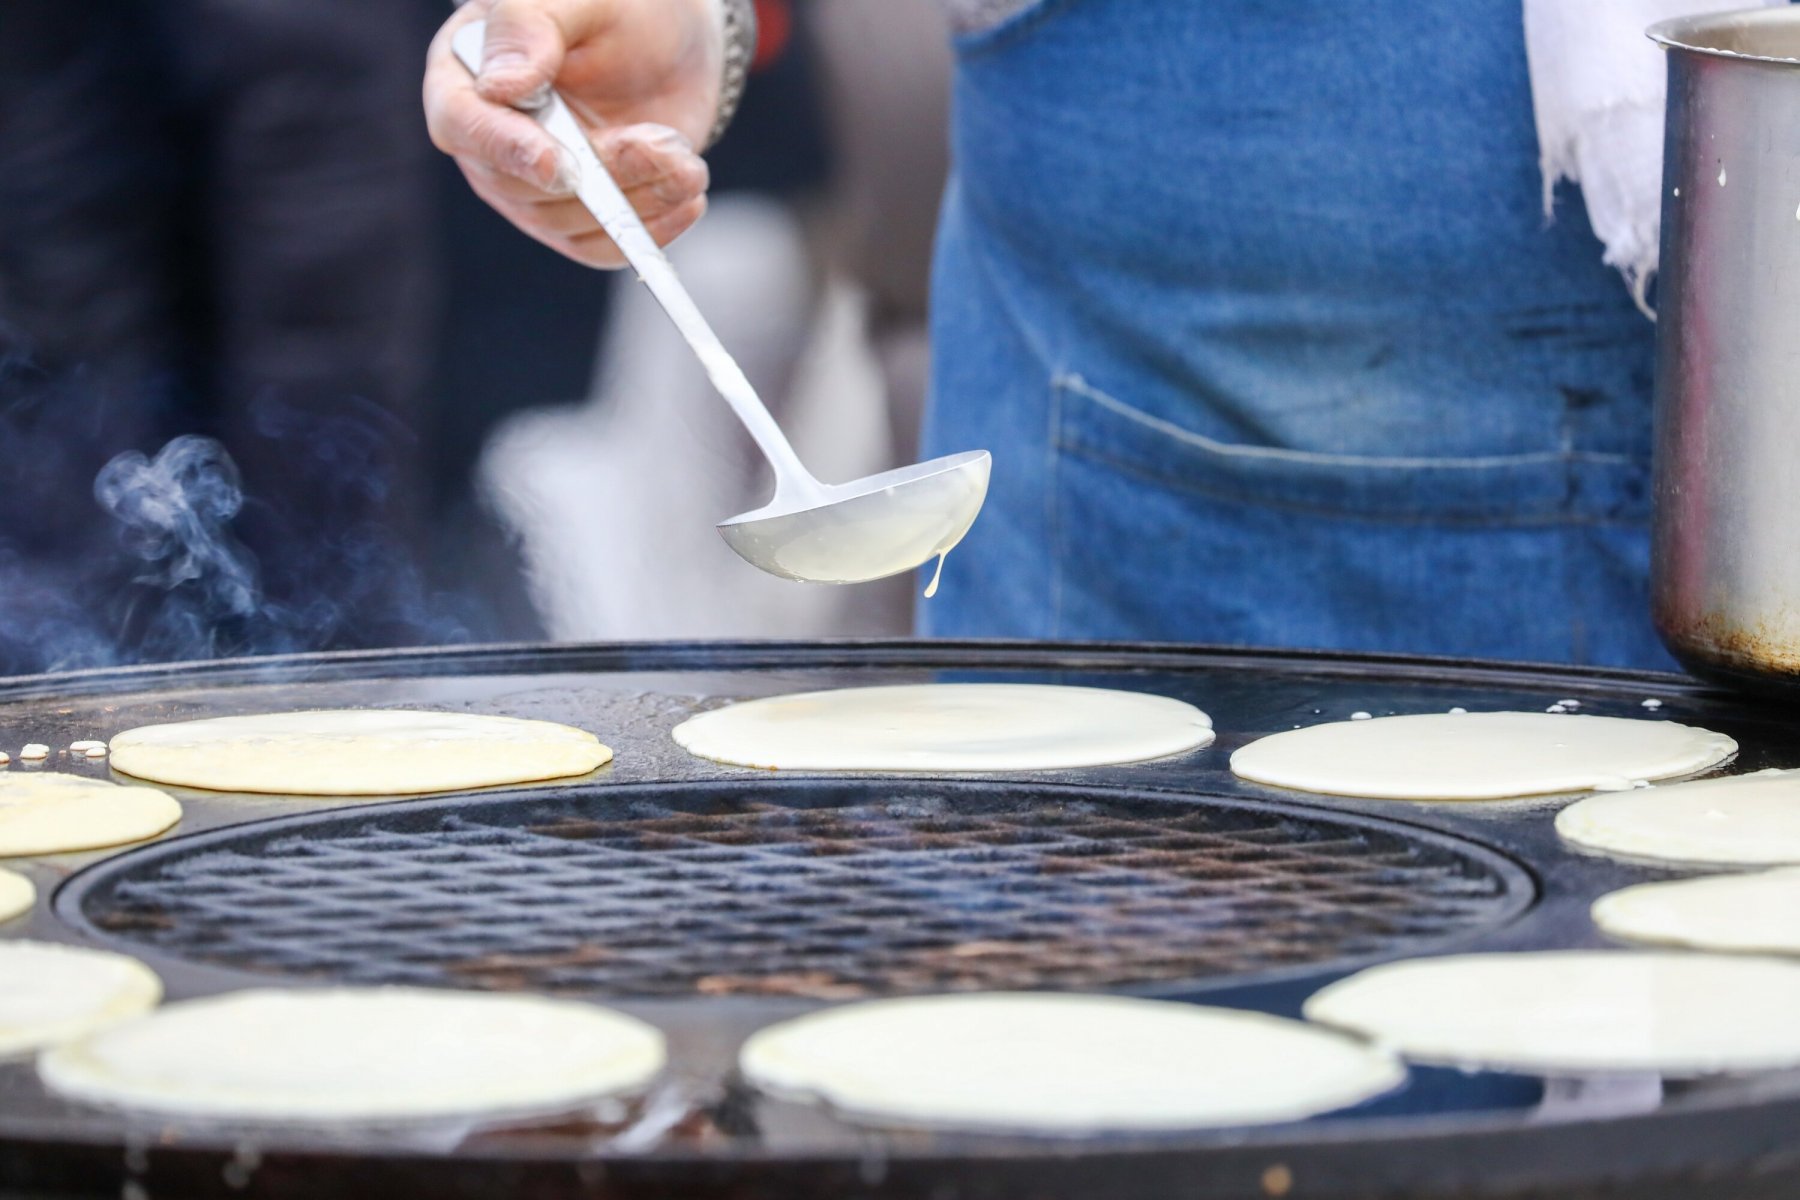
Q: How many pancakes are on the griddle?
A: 11